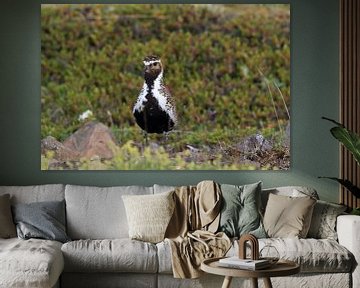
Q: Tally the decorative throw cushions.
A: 6